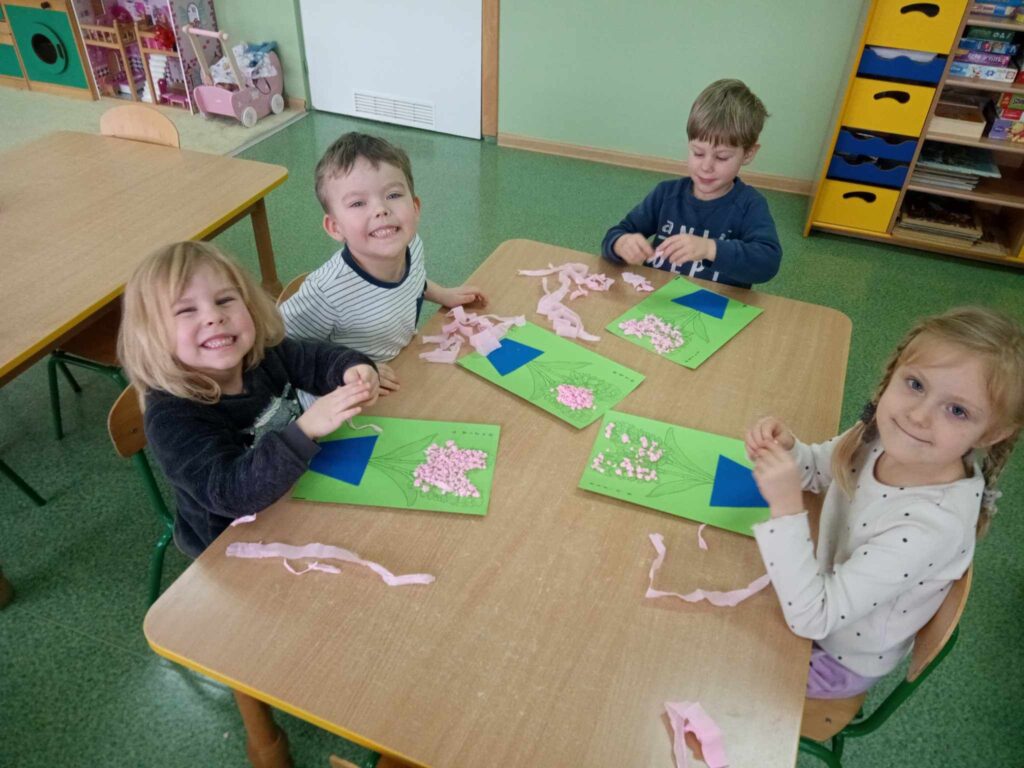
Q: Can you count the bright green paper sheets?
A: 4